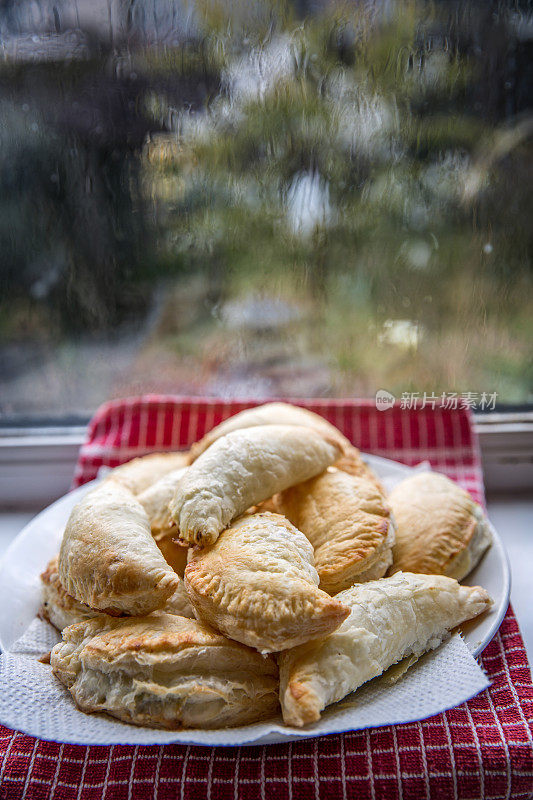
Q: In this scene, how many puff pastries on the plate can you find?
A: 11